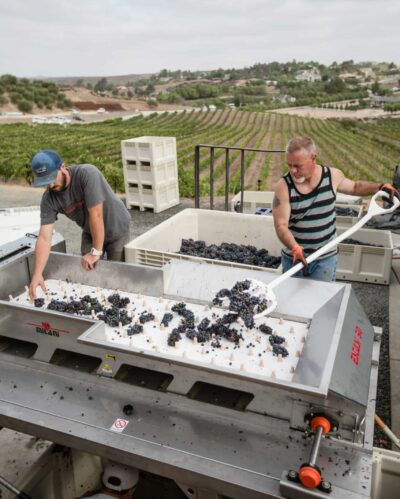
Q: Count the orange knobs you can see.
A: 2